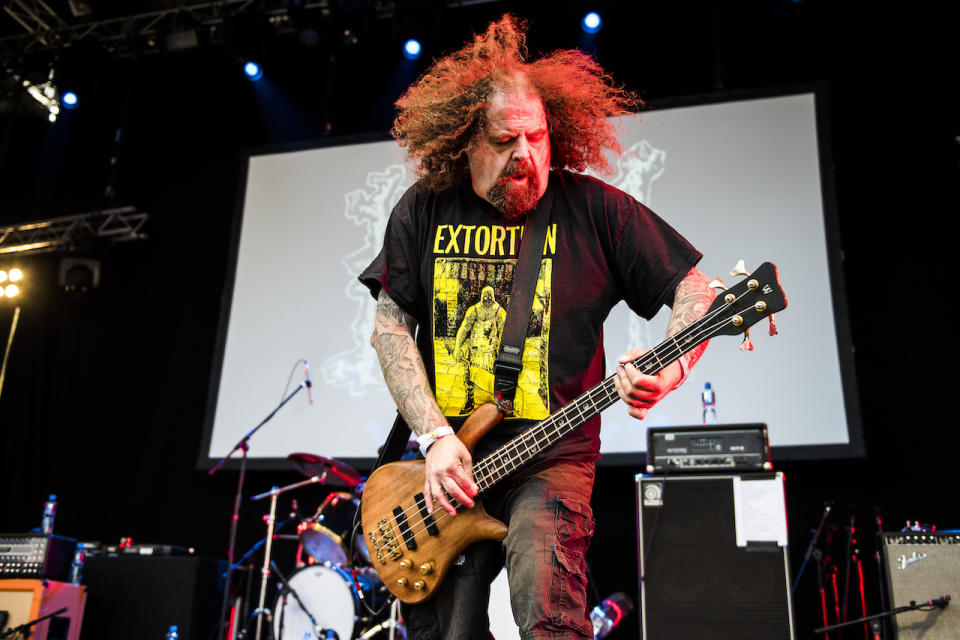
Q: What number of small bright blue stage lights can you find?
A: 4